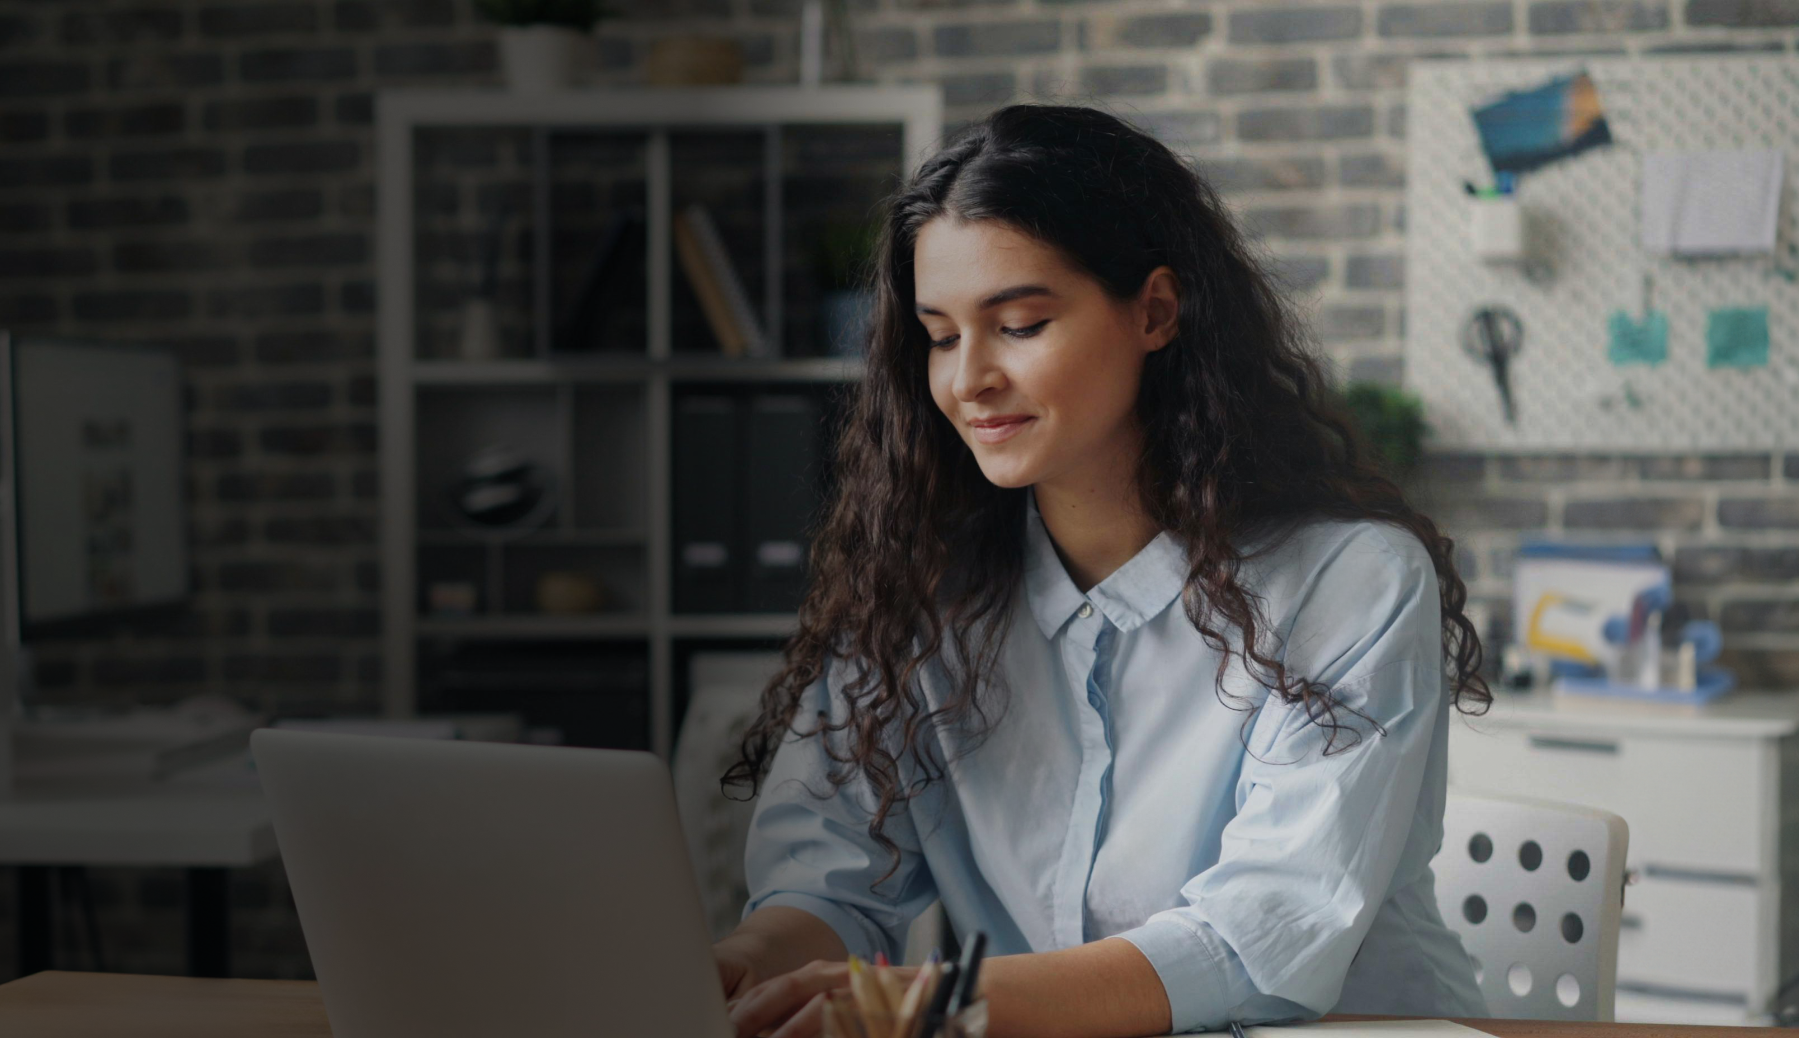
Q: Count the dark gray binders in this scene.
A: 2